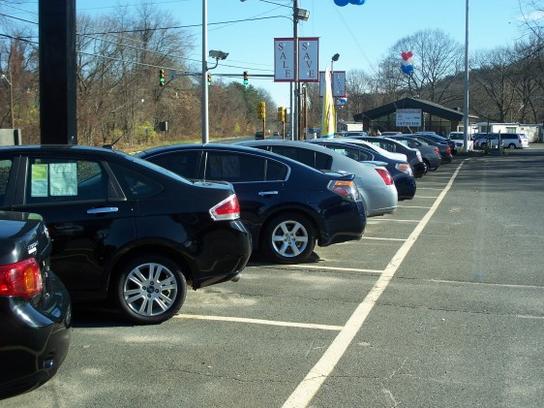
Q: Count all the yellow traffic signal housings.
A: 2